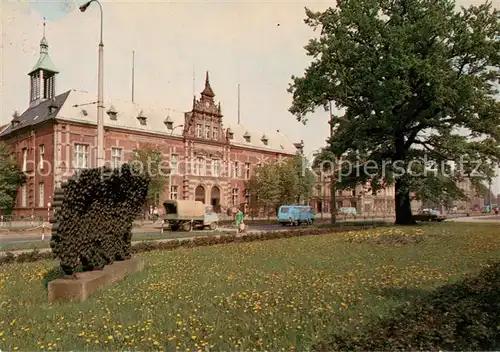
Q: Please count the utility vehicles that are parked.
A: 2